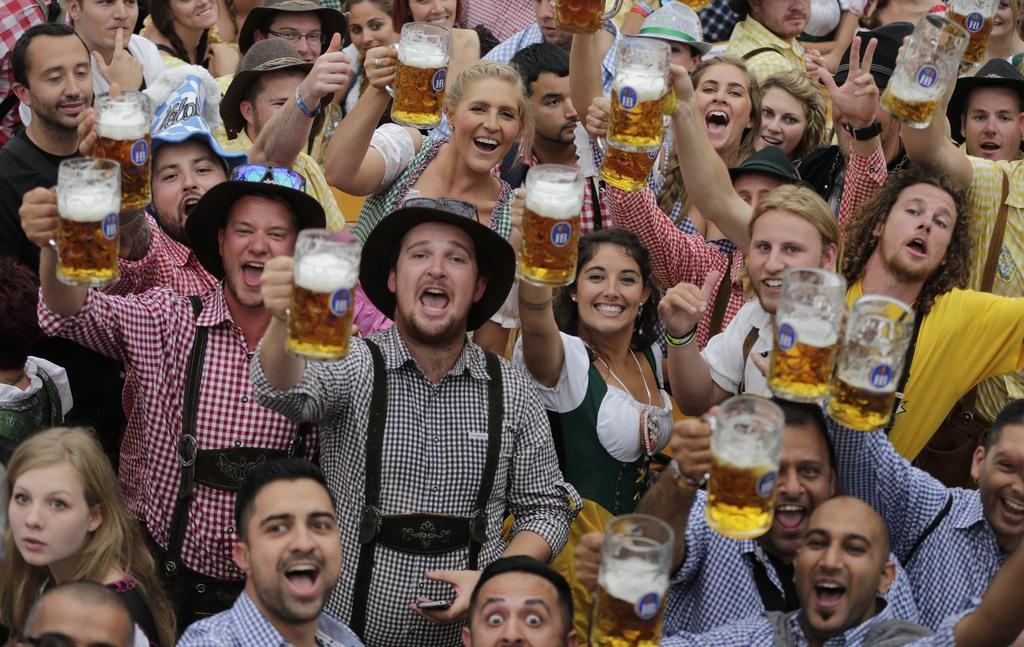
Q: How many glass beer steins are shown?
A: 14